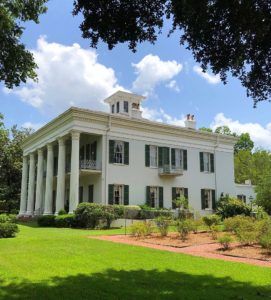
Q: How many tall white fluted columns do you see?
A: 6